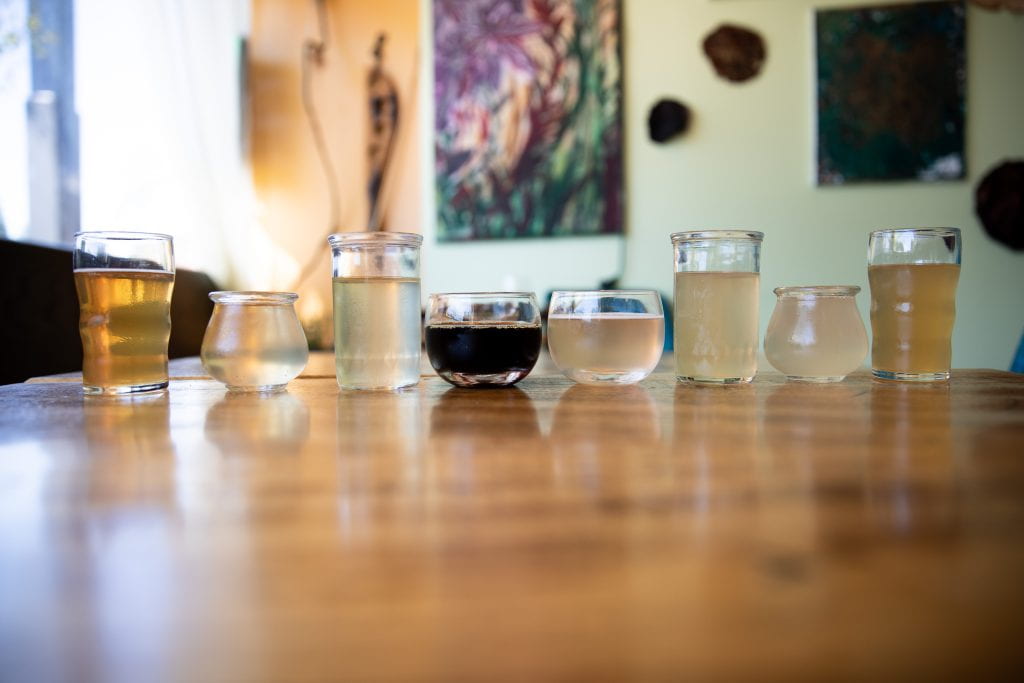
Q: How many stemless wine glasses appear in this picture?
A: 2